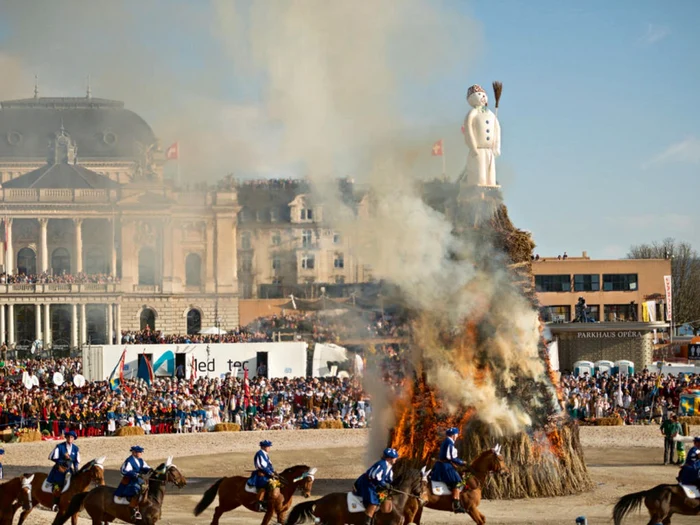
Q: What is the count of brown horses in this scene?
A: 7